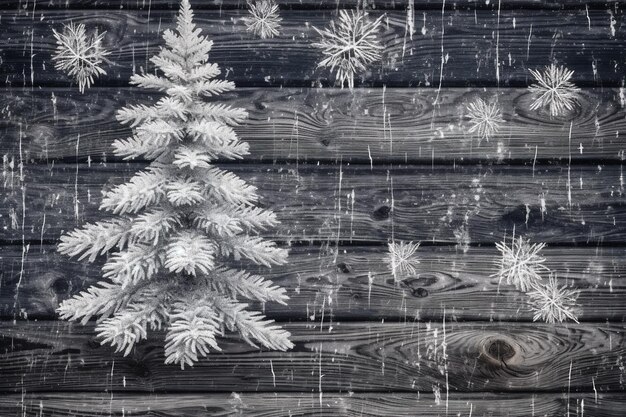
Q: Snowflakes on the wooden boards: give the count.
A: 8